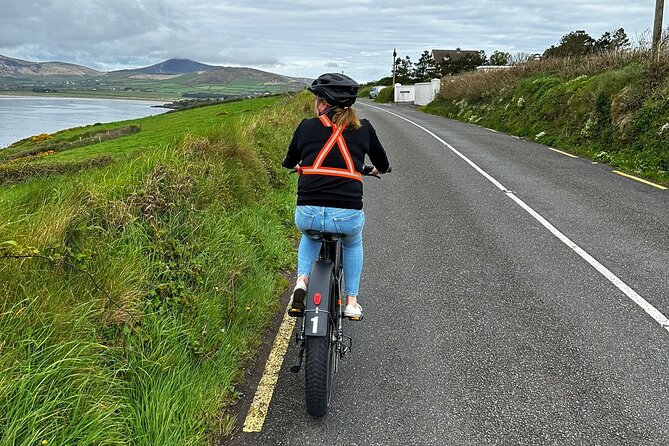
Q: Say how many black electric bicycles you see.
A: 1